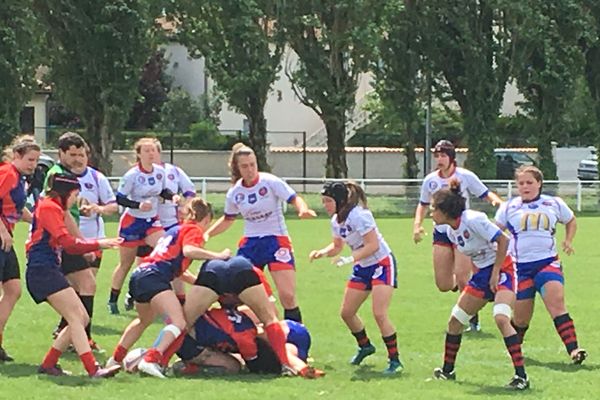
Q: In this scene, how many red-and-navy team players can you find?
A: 5